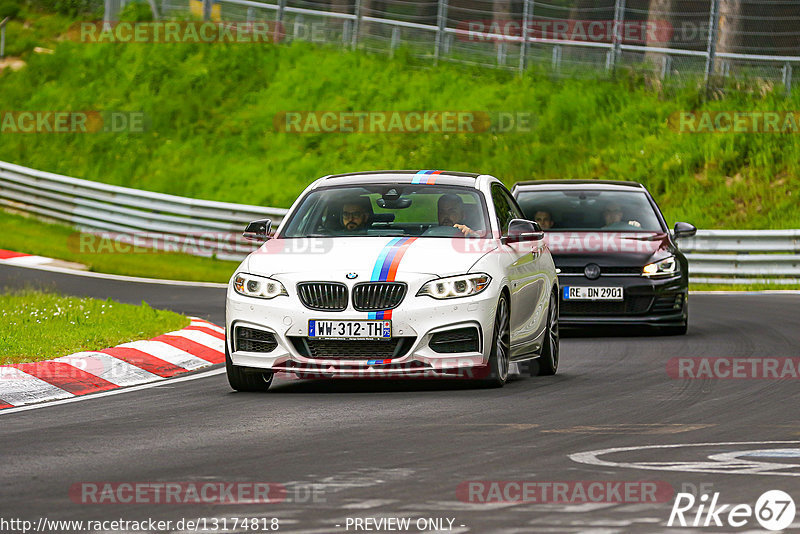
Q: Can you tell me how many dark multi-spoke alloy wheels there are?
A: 2